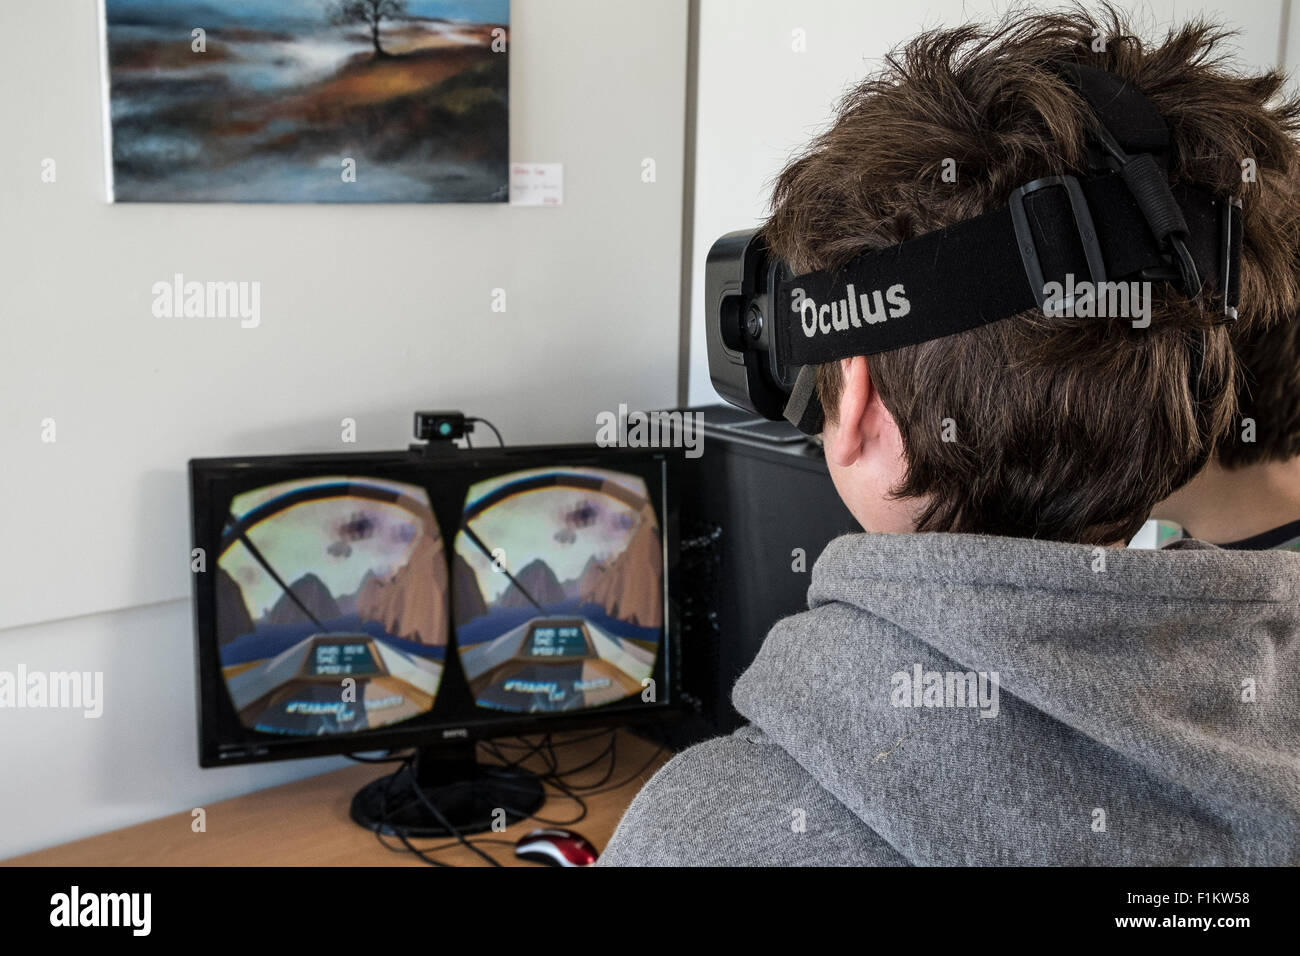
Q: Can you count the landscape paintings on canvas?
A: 1